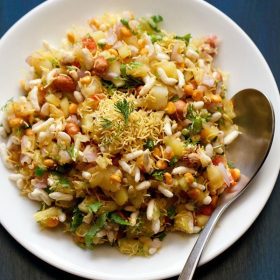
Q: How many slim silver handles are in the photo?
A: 1